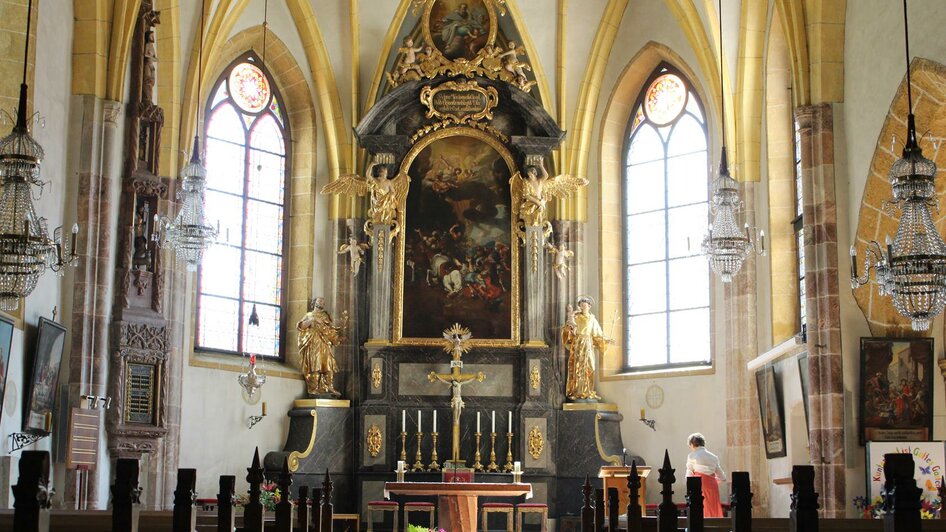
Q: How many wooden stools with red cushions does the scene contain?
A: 4